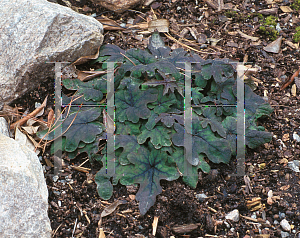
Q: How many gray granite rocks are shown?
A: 2